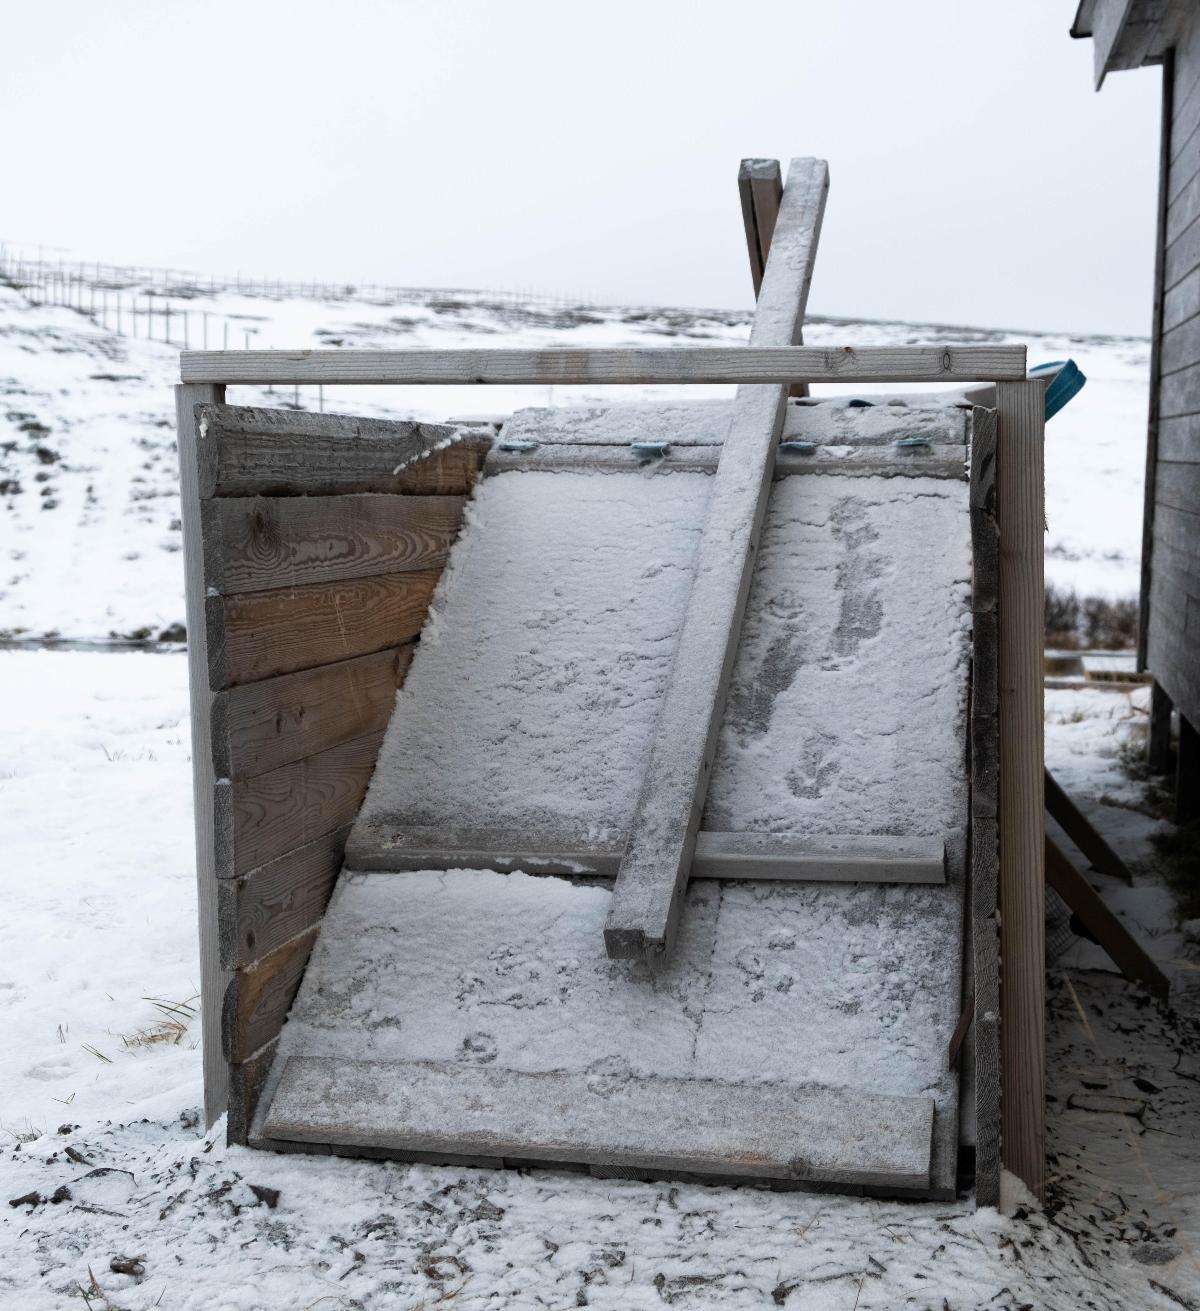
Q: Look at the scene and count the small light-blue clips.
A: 4